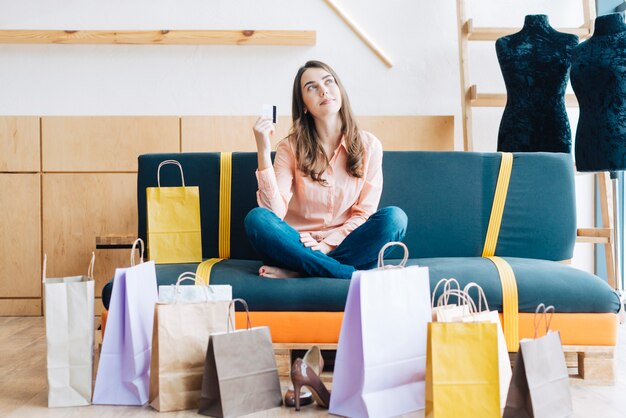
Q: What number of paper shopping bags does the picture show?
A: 11